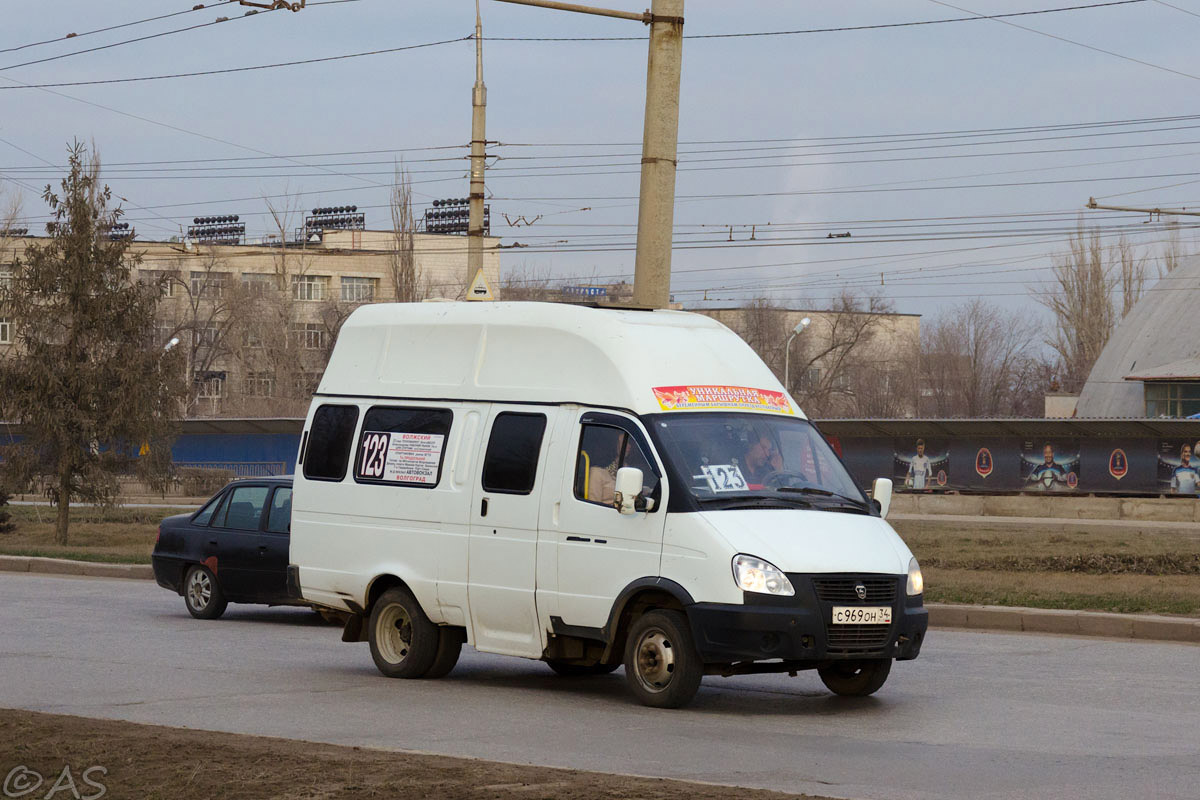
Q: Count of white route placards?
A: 2